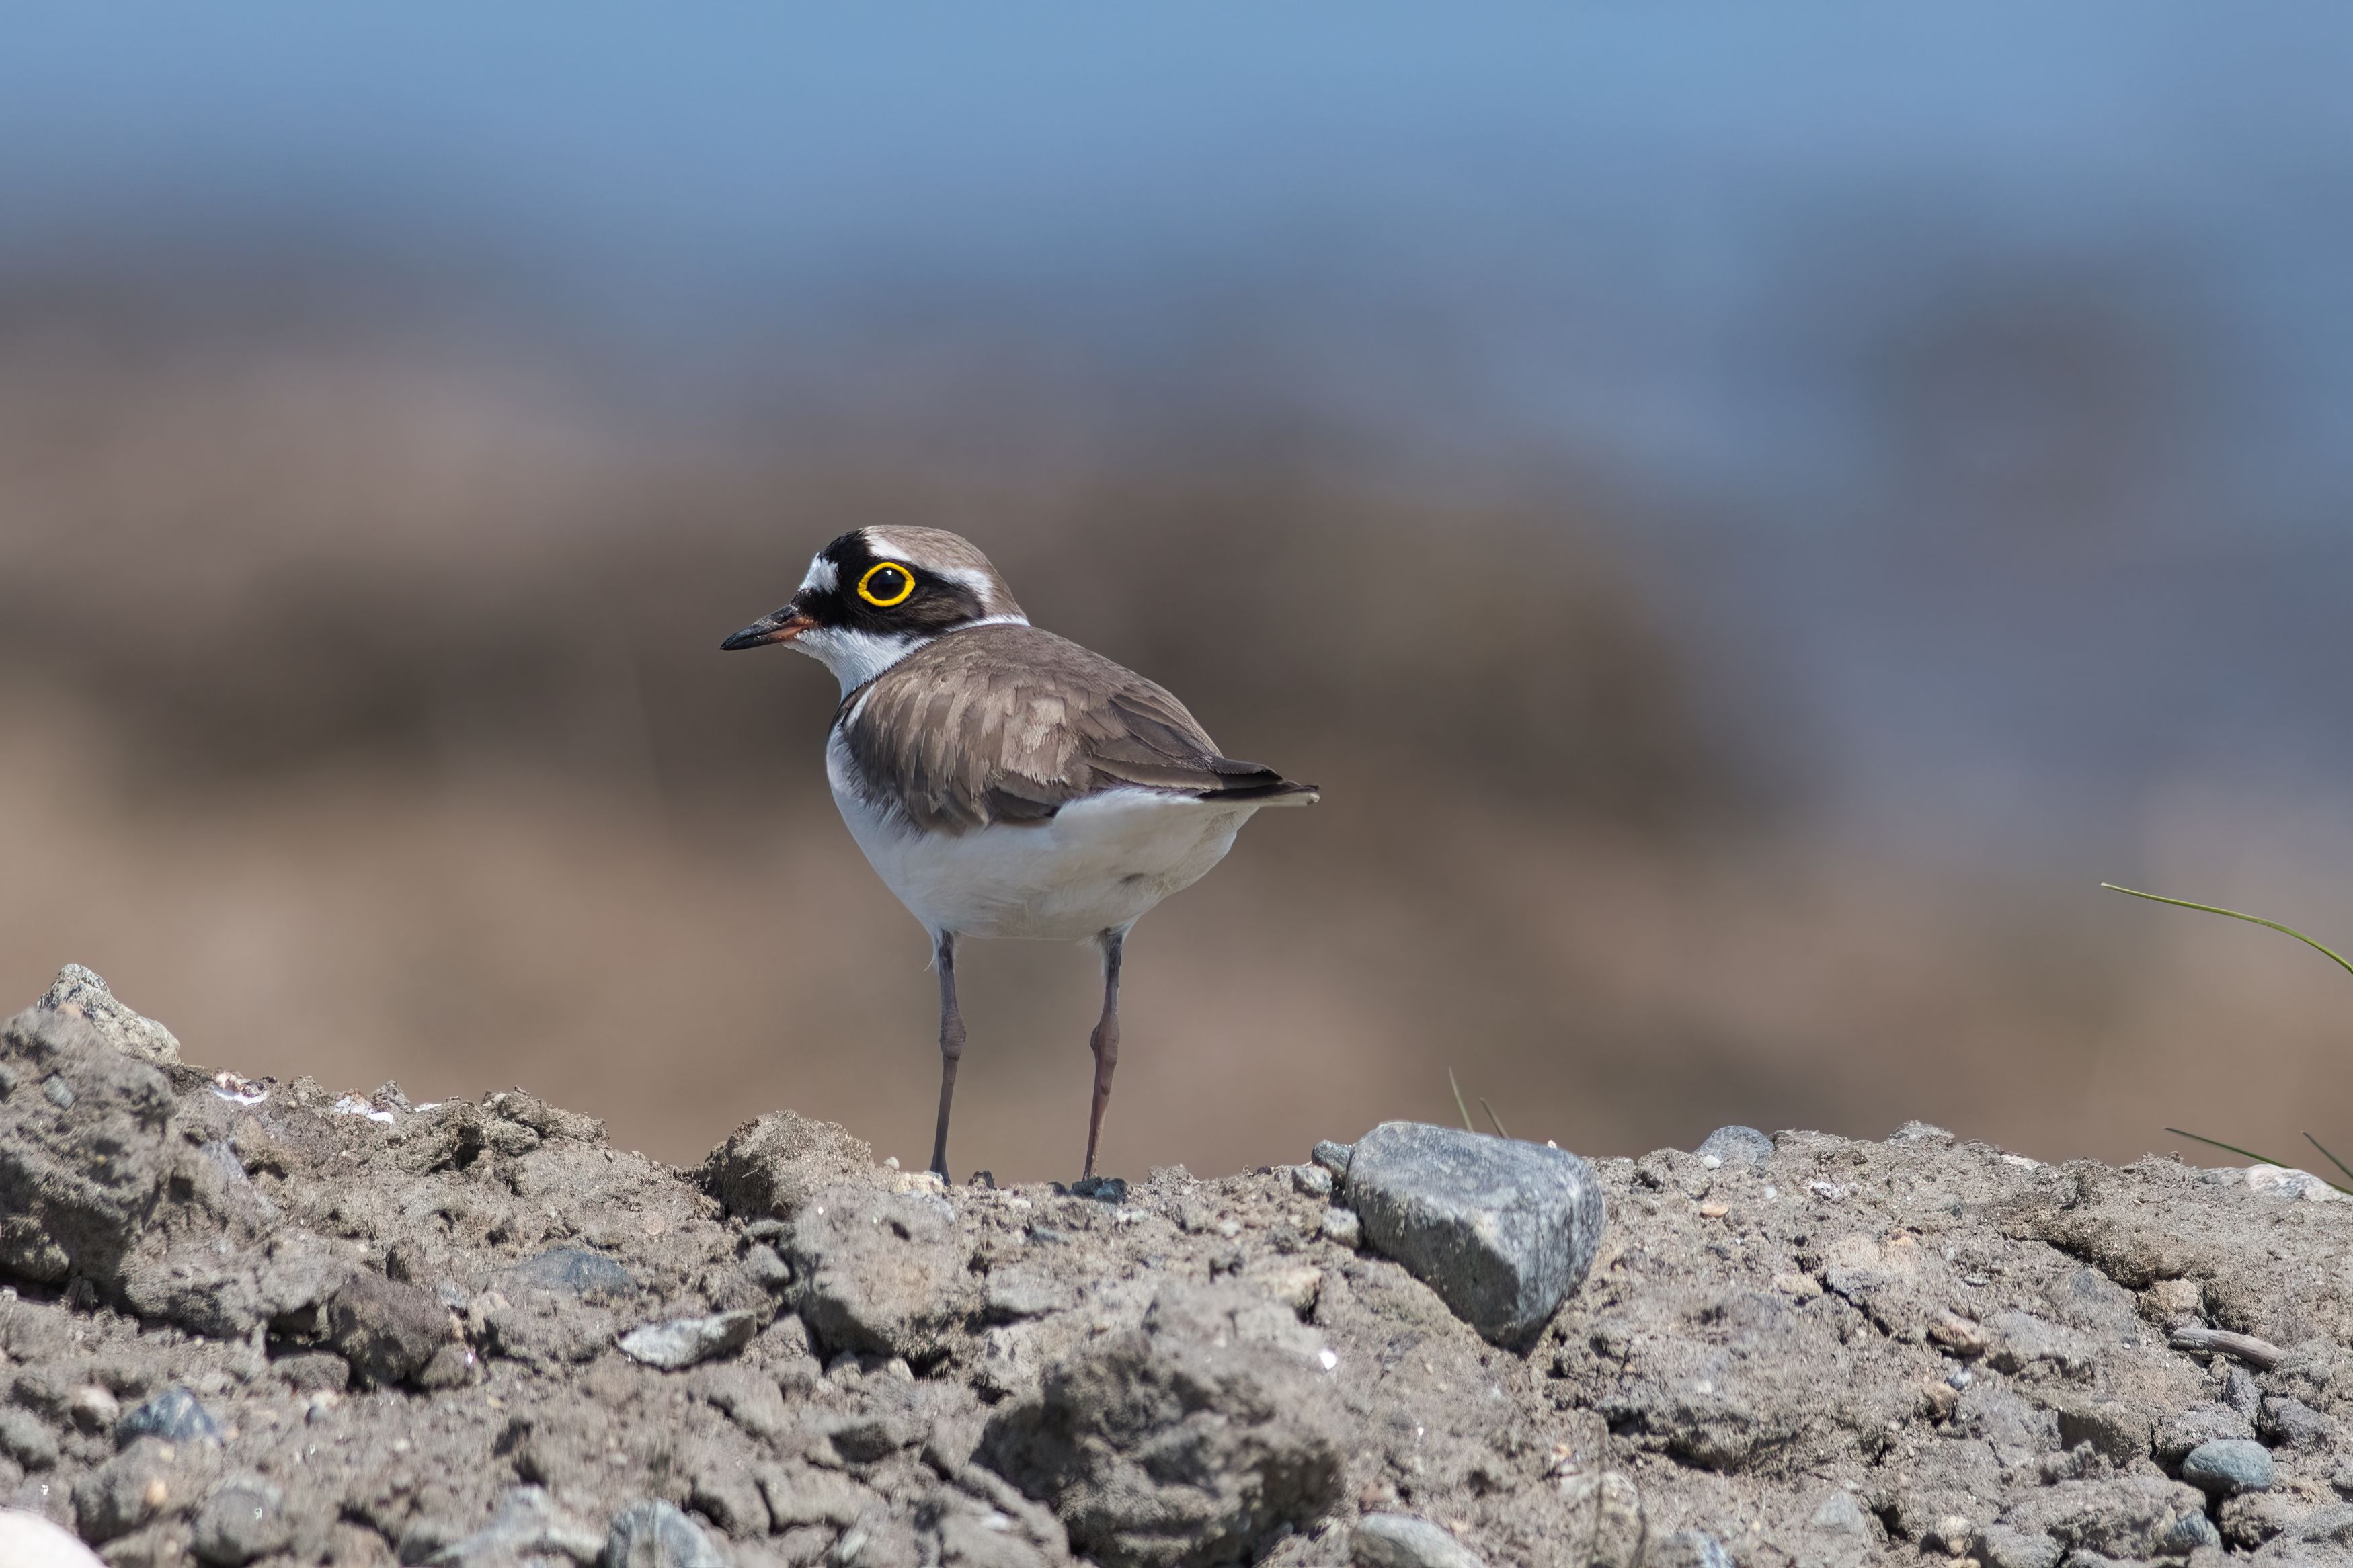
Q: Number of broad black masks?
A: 1